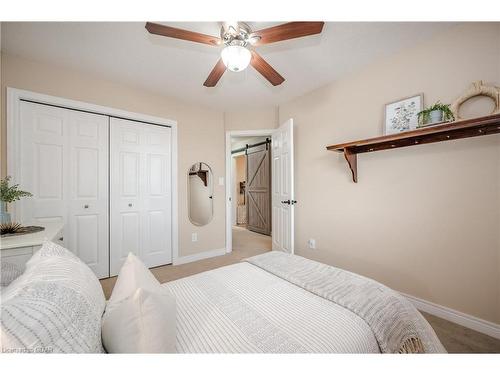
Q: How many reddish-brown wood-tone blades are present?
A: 4